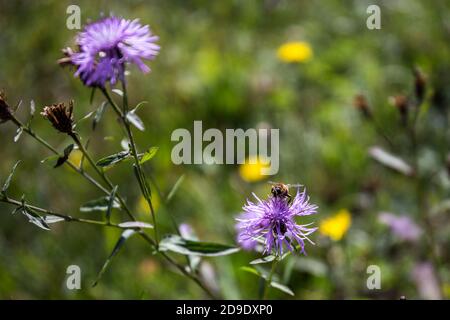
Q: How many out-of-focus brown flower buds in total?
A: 3